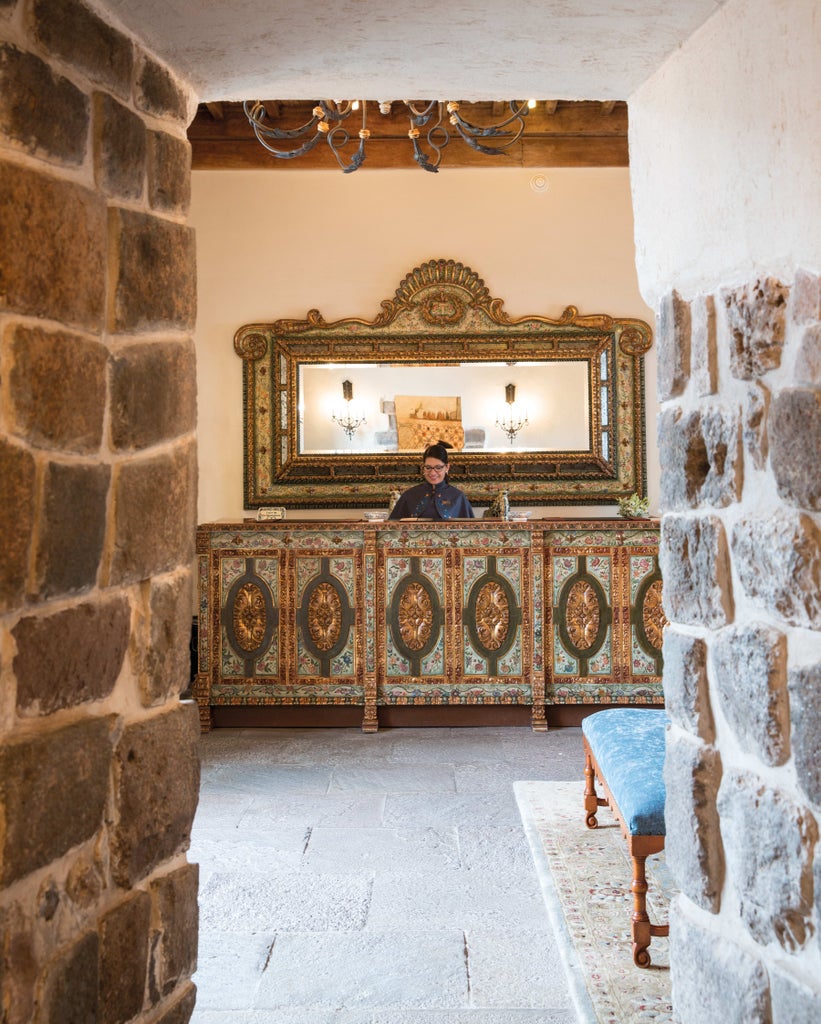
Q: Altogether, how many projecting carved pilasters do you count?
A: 3